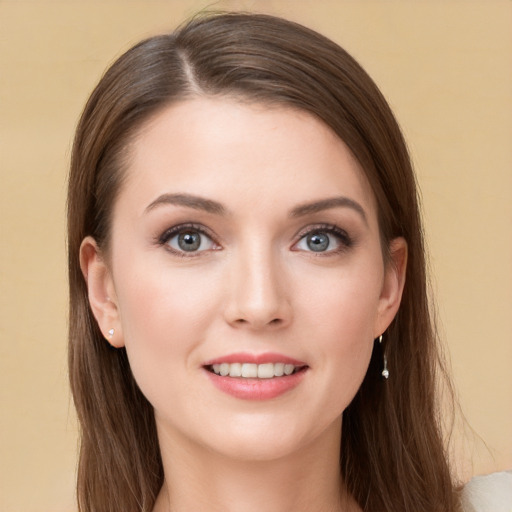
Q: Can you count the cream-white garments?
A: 1